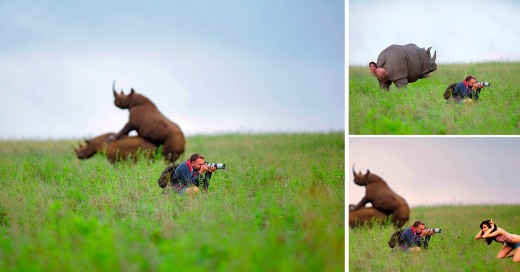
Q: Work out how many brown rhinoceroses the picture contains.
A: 4